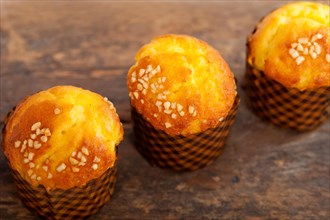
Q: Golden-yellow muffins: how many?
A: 3